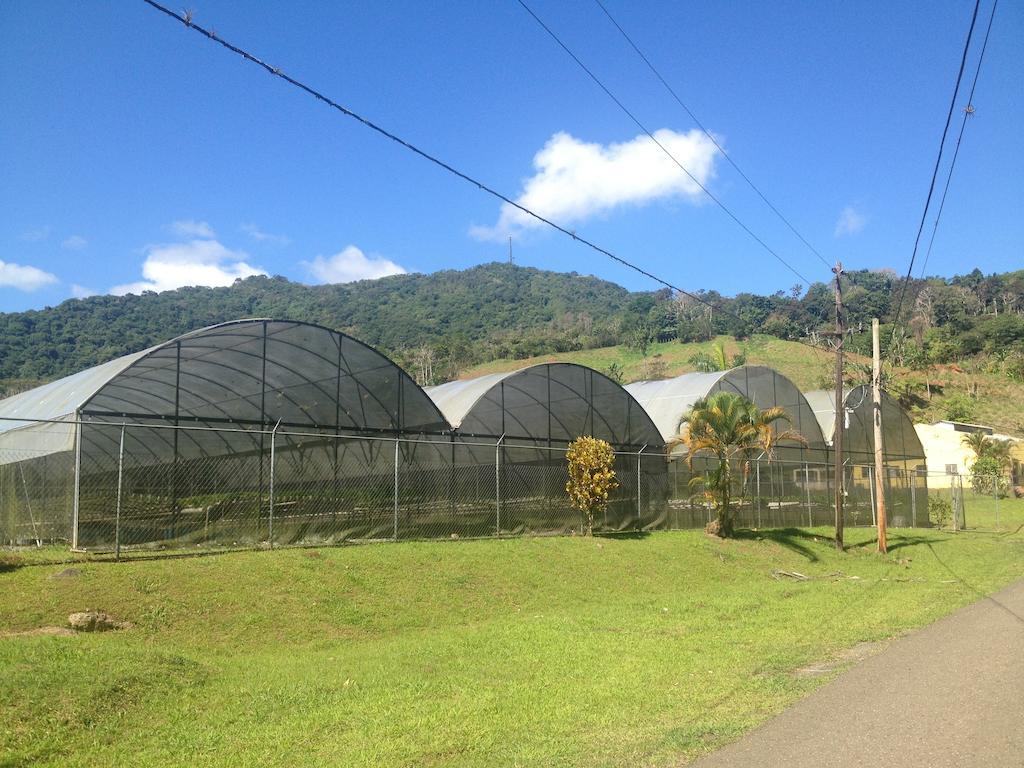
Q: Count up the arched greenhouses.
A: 4